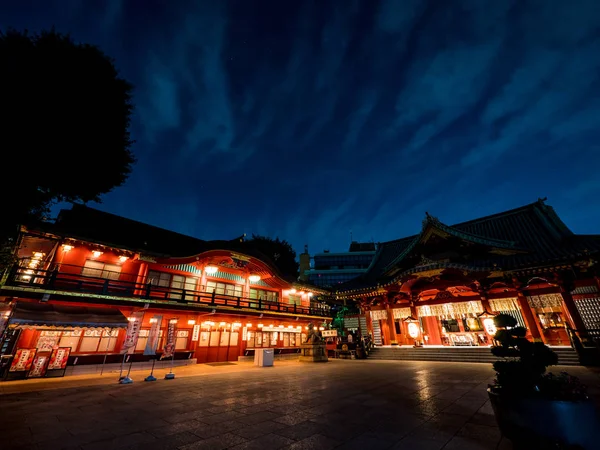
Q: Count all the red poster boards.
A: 3